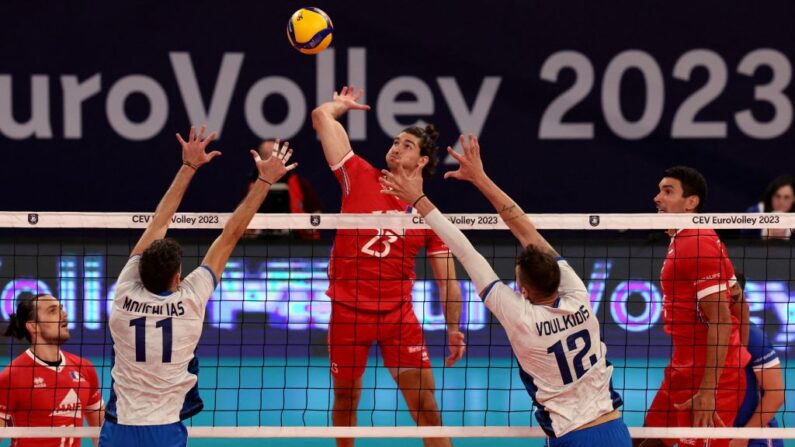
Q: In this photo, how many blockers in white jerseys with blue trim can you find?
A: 2